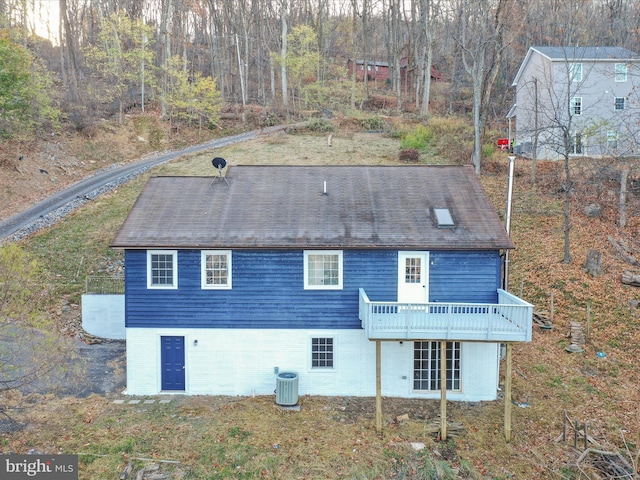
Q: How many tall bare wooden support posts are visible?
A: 3